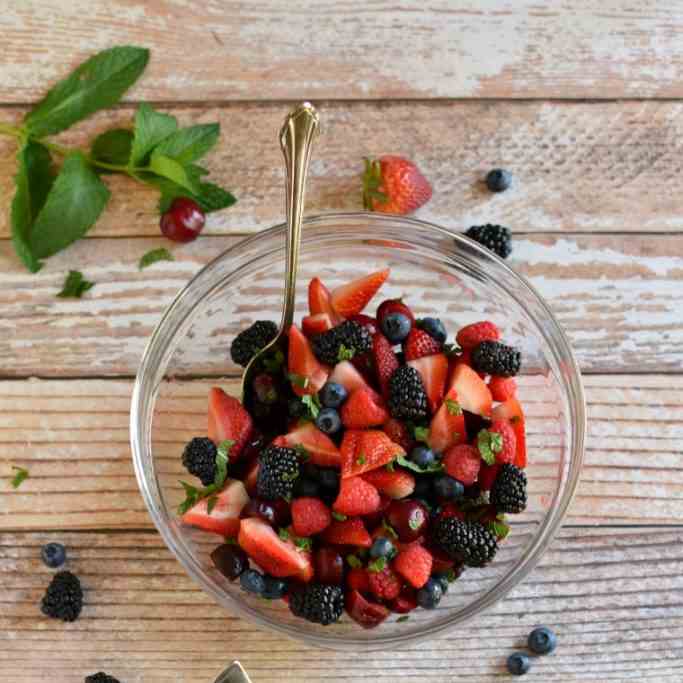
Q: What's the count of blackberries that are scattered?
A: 3